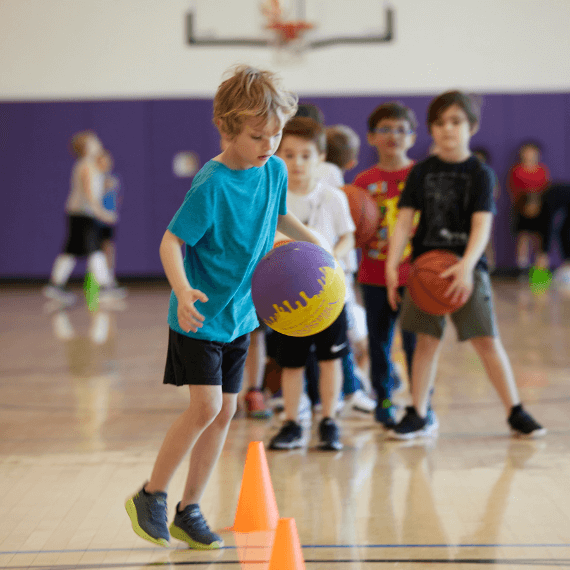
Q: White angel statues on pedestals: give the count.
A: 0